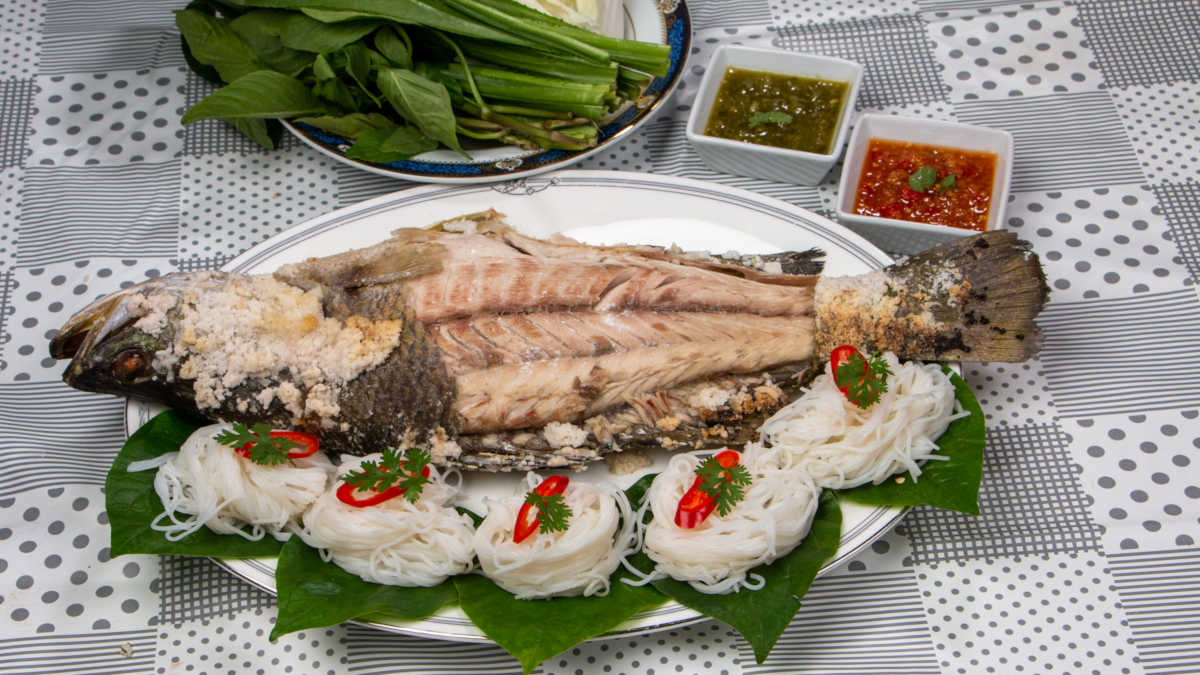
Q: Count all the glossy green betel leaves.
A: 5